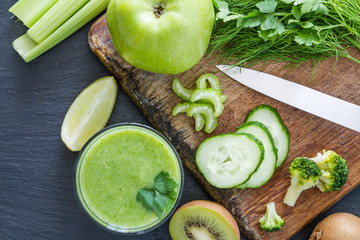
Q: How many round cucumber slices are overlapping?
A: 3